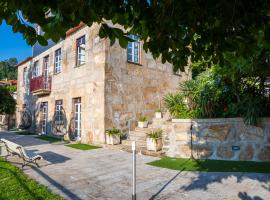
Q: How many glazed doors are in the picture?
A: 3